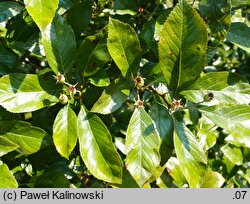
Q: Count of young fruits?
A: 7